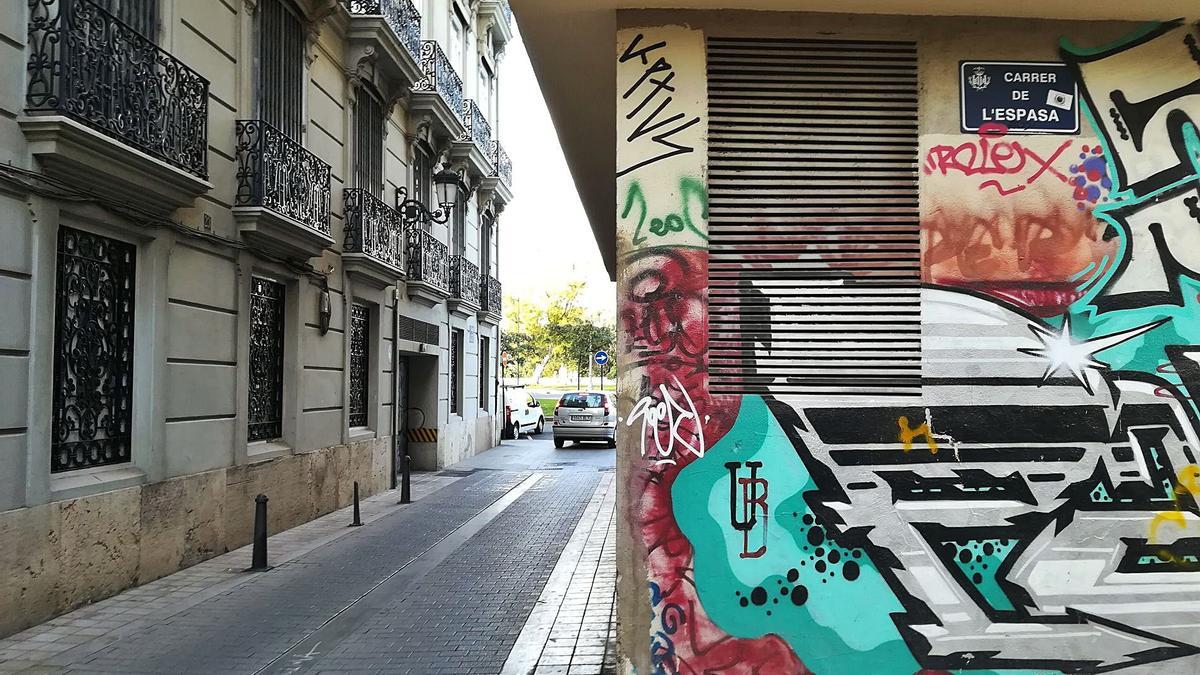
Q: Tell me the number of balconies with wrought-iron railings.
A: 11